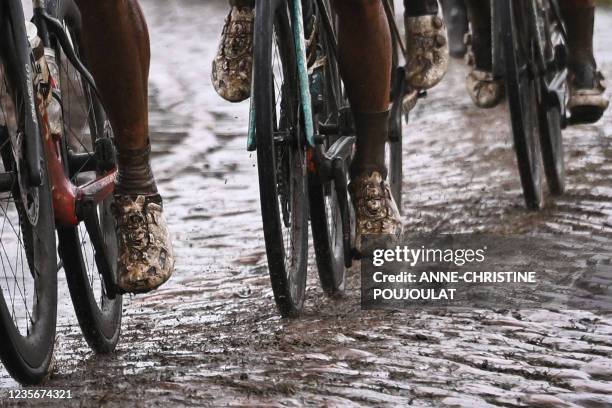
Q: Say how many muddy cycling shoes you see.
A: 6